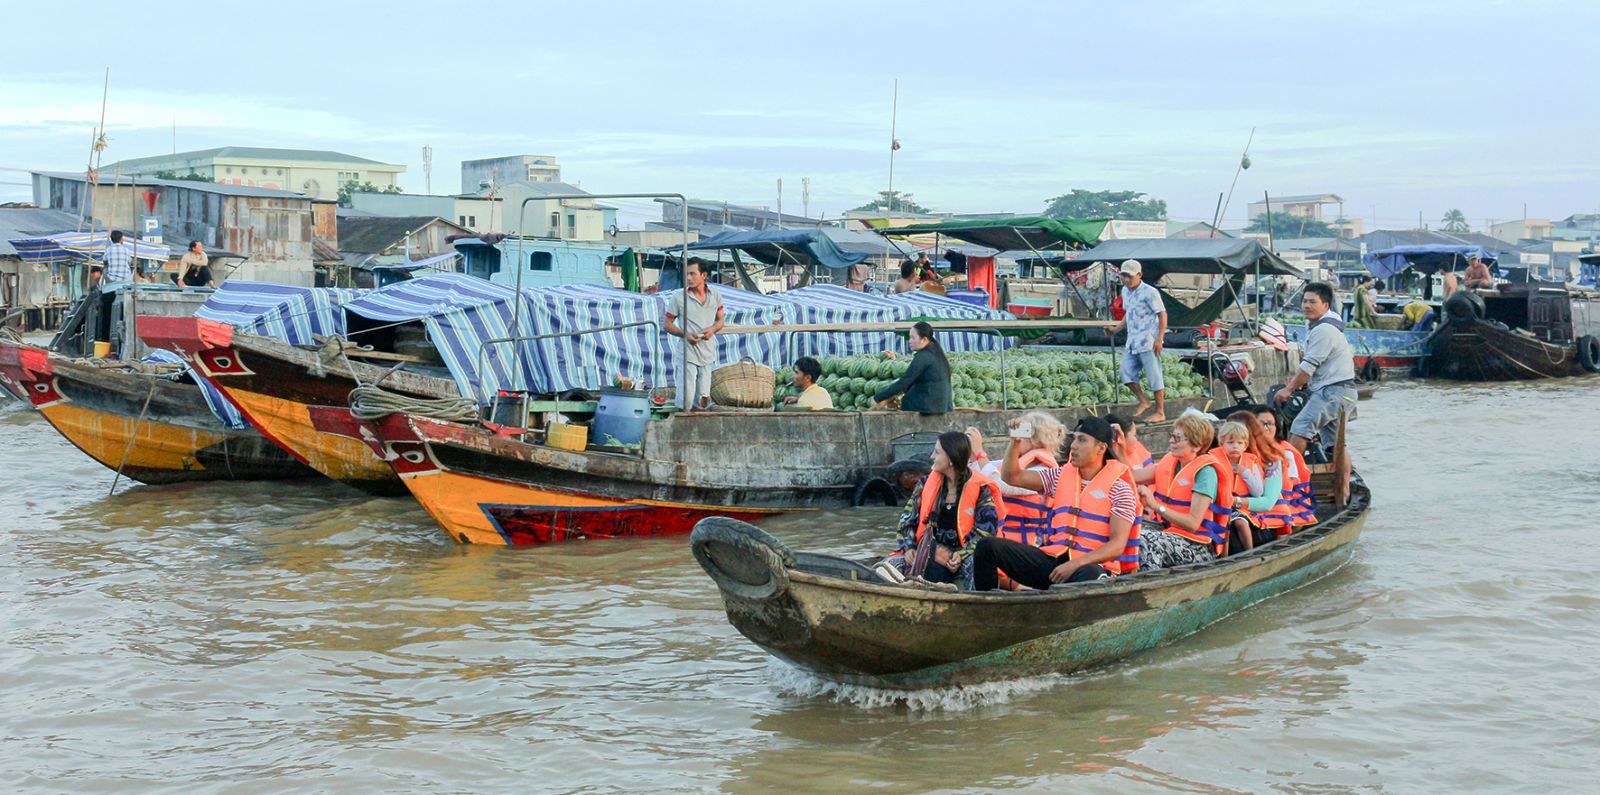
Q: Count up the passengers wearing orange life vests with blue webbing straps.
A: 8